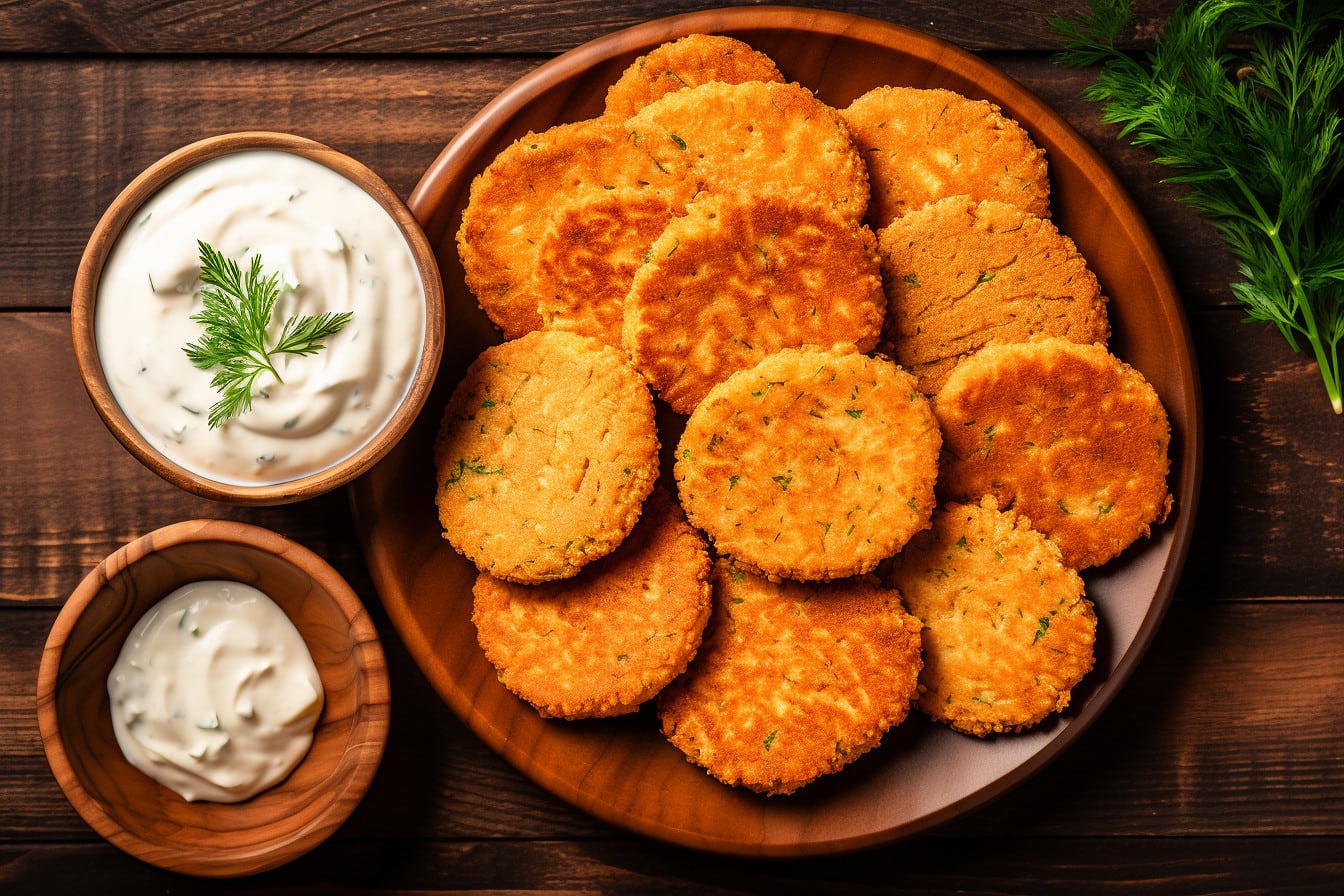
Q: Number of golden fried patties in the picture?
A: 13